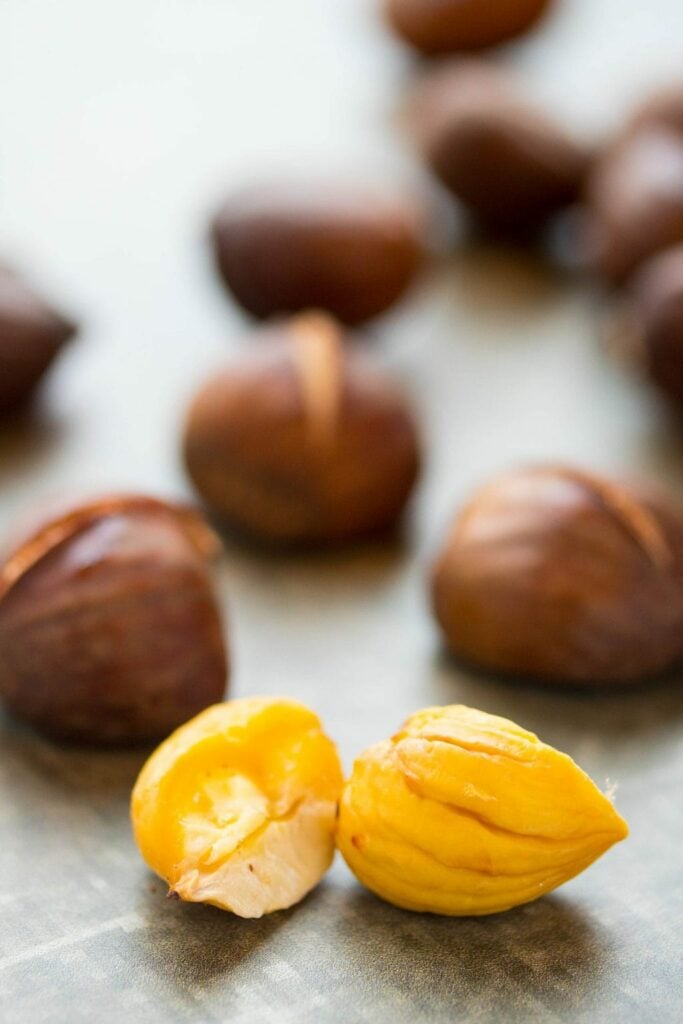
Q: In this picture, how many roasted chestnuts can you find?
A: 12